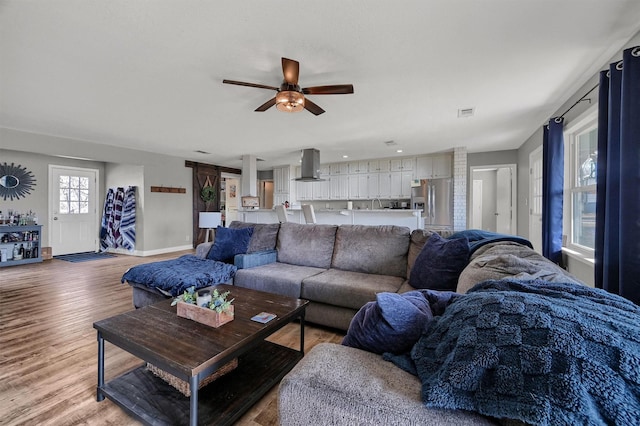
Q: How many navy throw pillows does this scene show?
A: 3